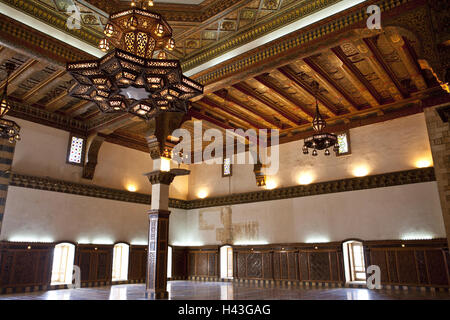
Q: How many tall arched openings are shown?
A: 5